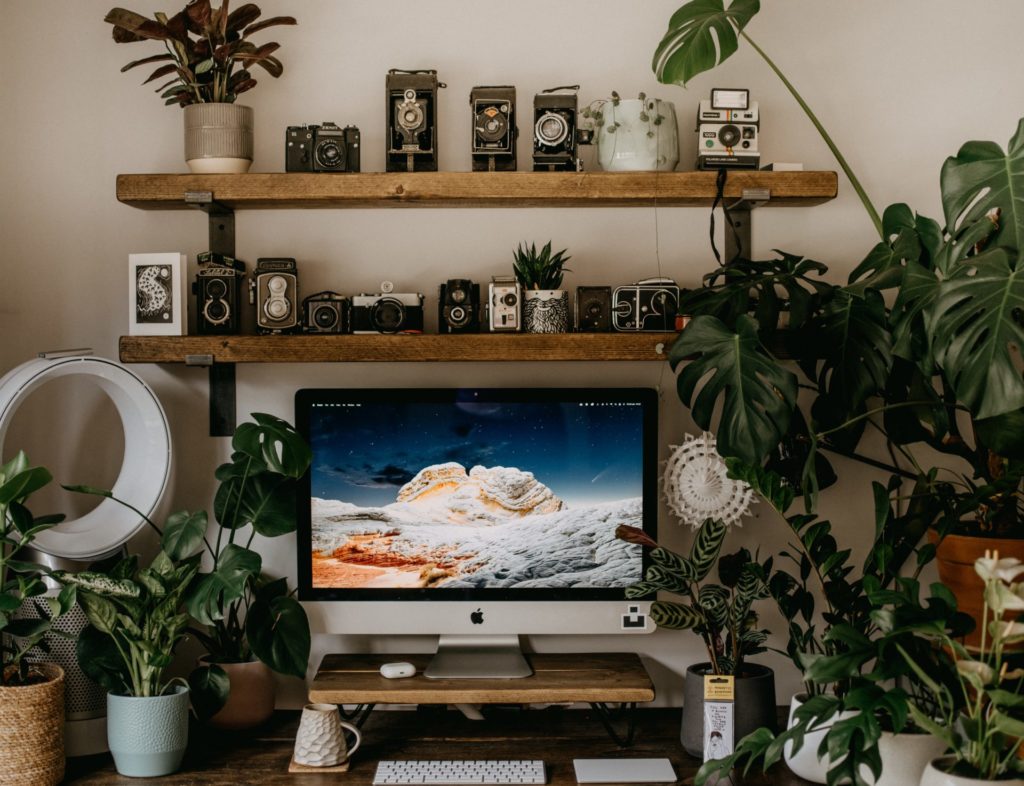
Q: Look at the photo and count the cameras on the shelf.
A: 13